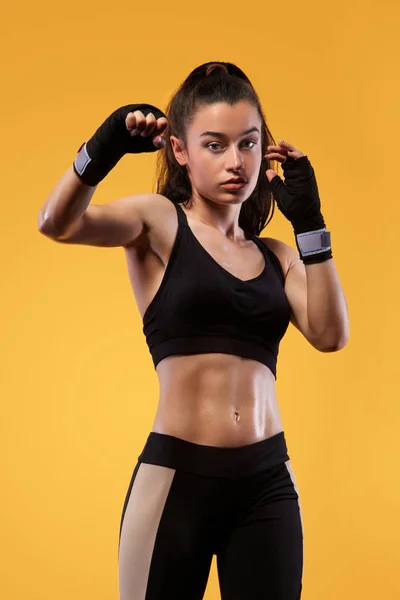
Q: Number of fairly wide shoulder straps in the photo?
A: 2